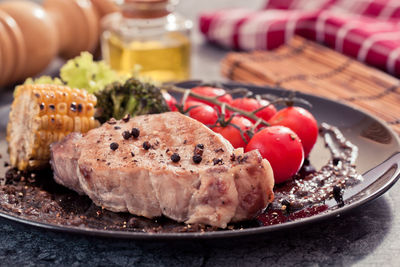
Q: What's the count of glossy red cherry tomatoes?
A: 7